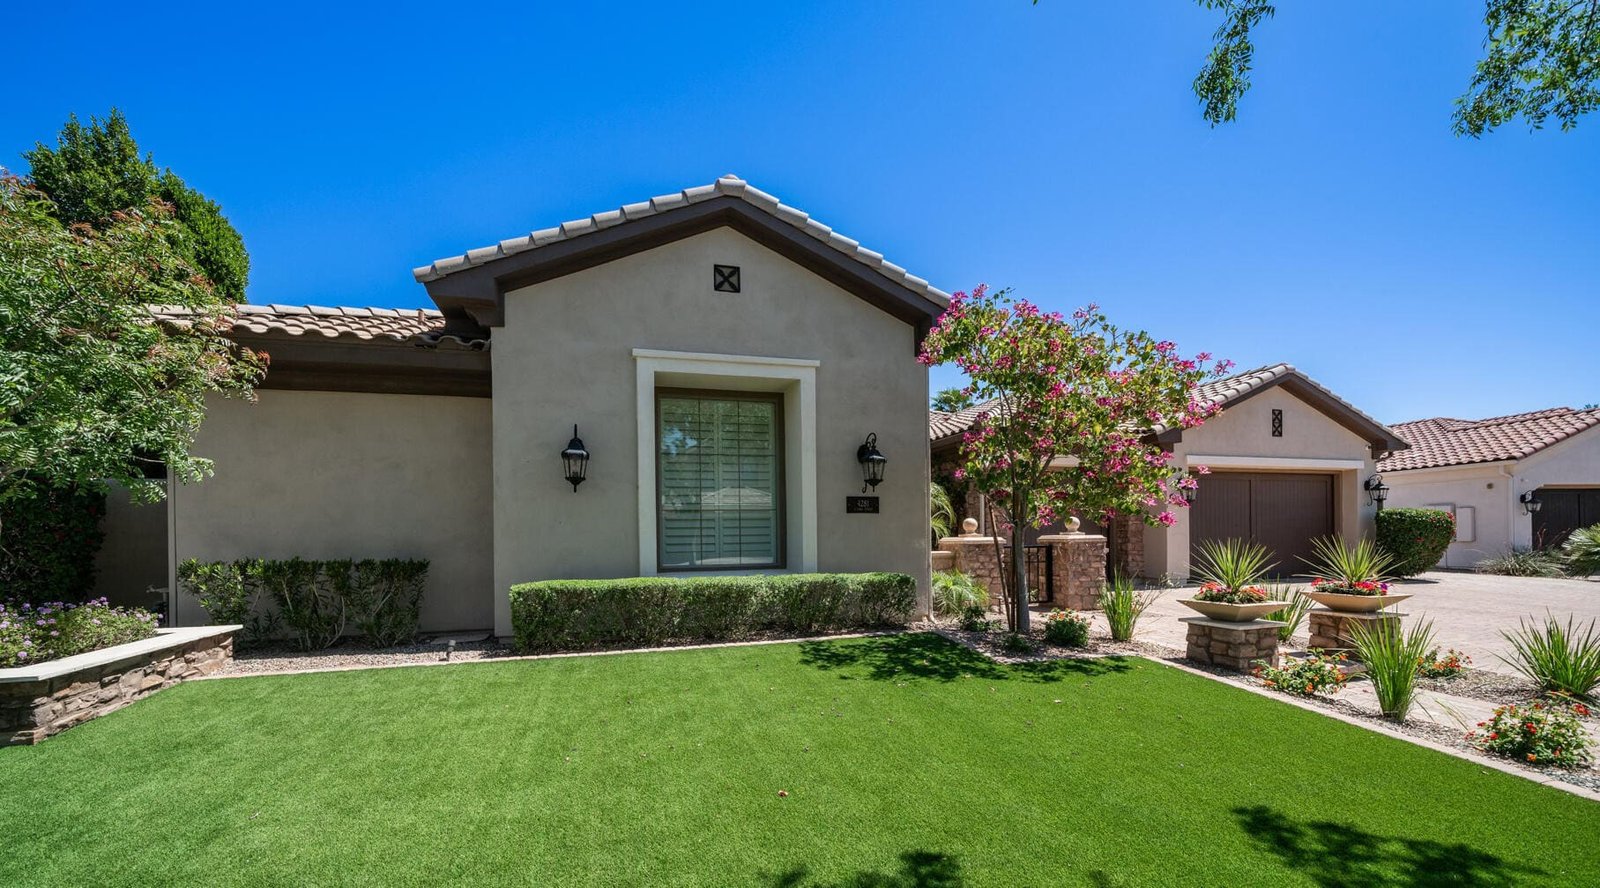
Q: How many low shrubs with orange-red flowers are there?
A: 4